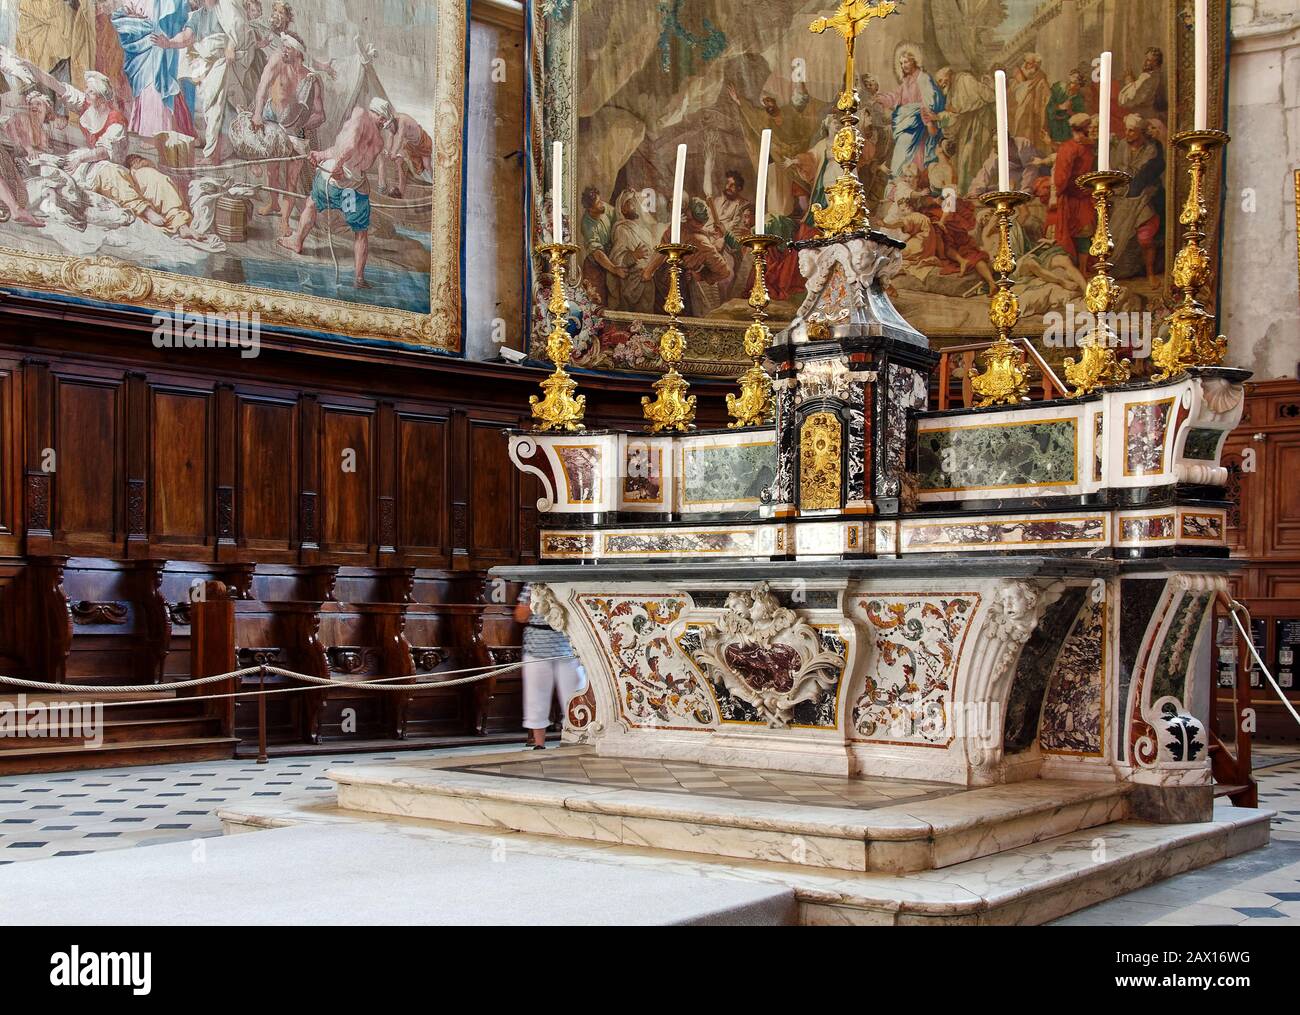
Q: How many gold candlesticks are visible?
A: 6